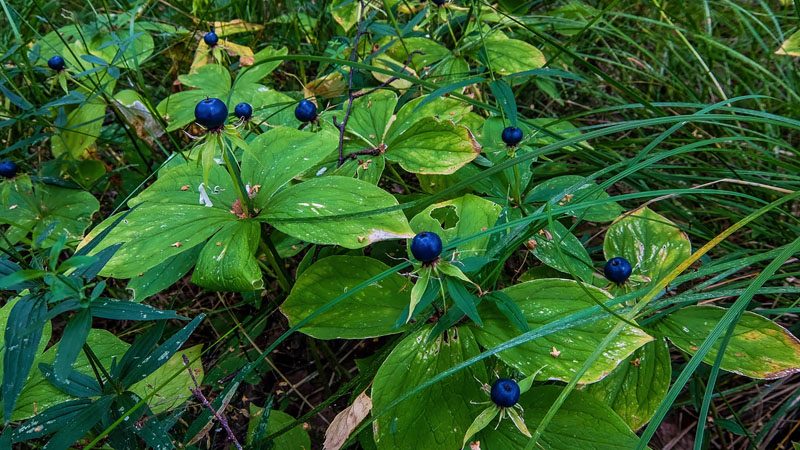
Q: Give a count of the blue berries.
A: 11